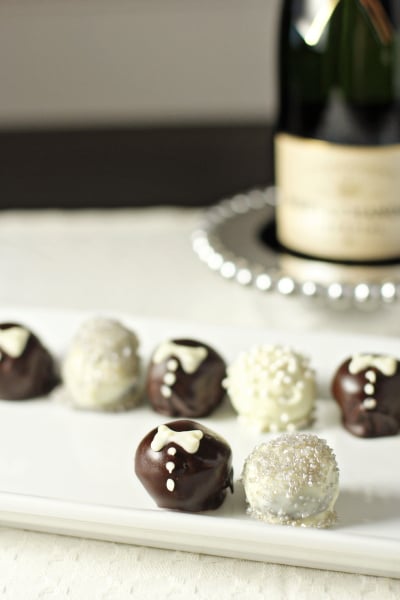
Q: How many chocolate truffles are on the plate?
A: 7